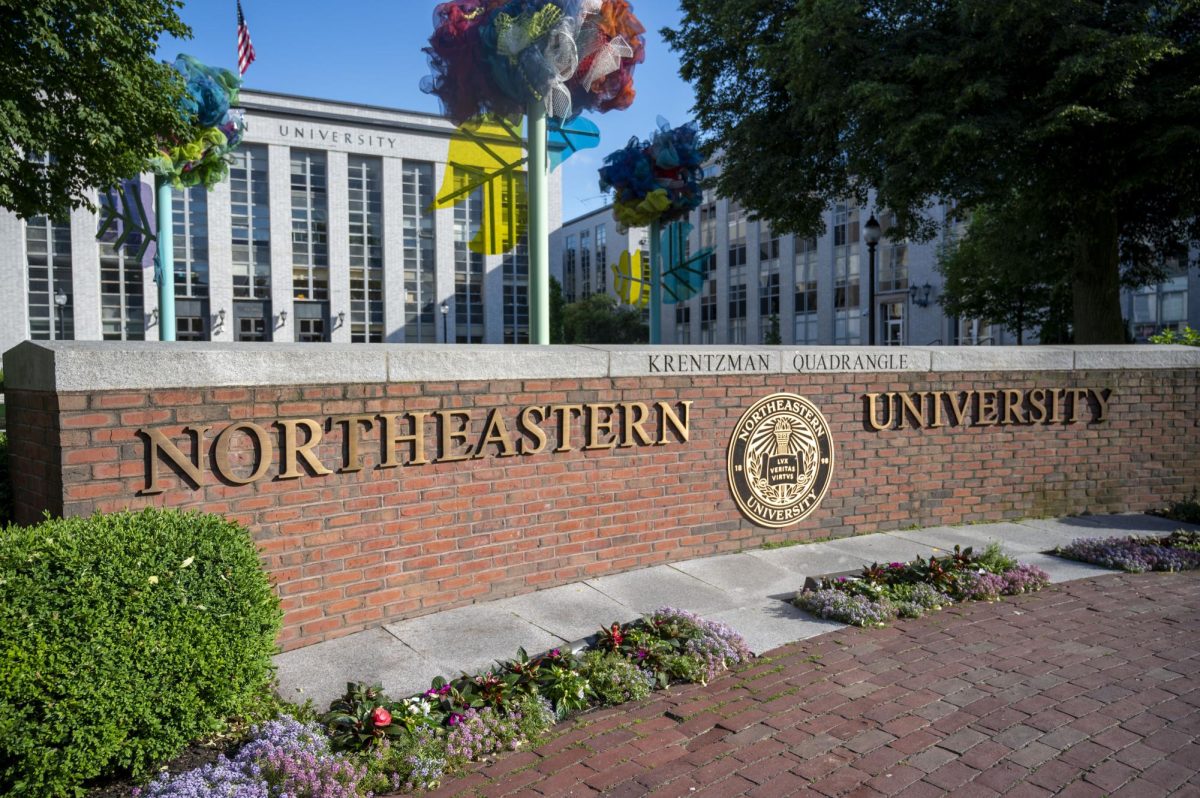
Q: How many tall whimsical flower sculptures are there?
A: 3